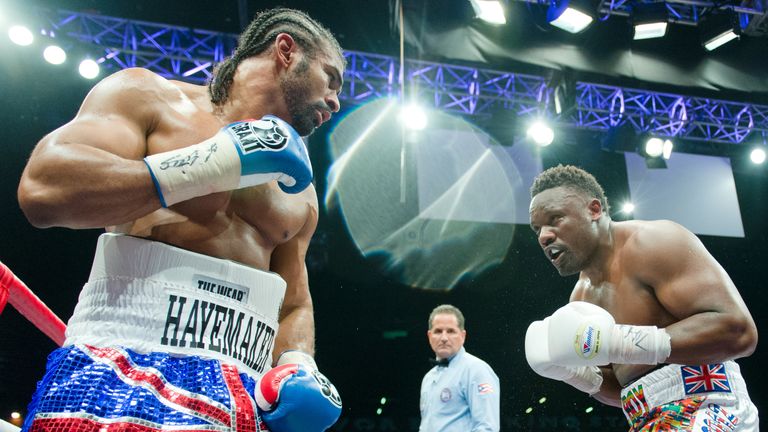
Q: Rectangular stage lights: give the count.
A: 4